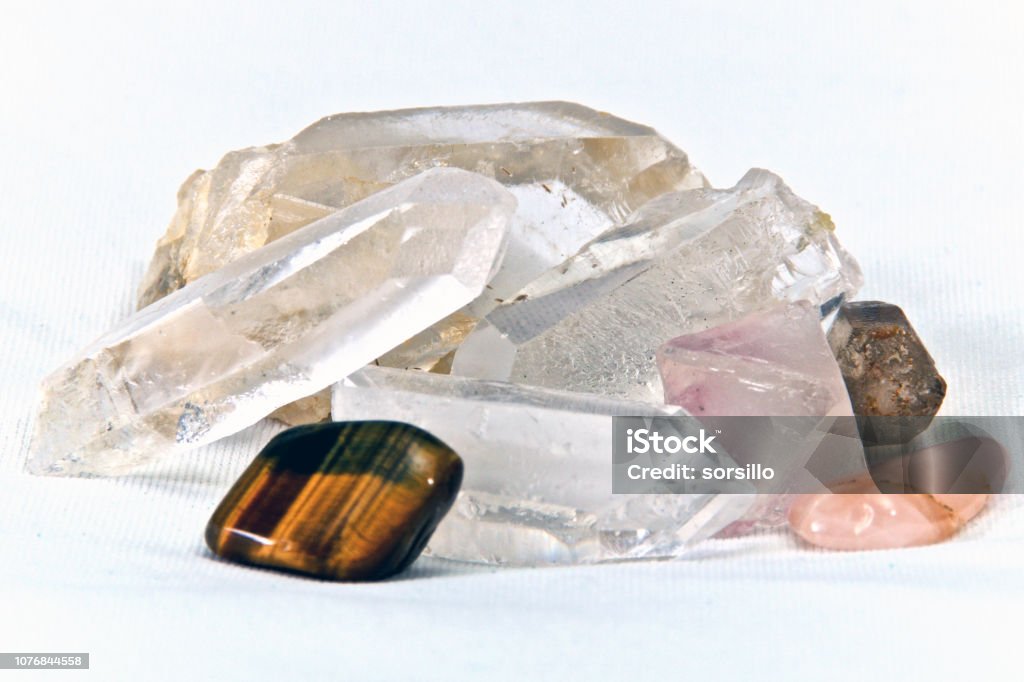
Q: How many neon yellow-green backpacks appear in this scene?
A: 0